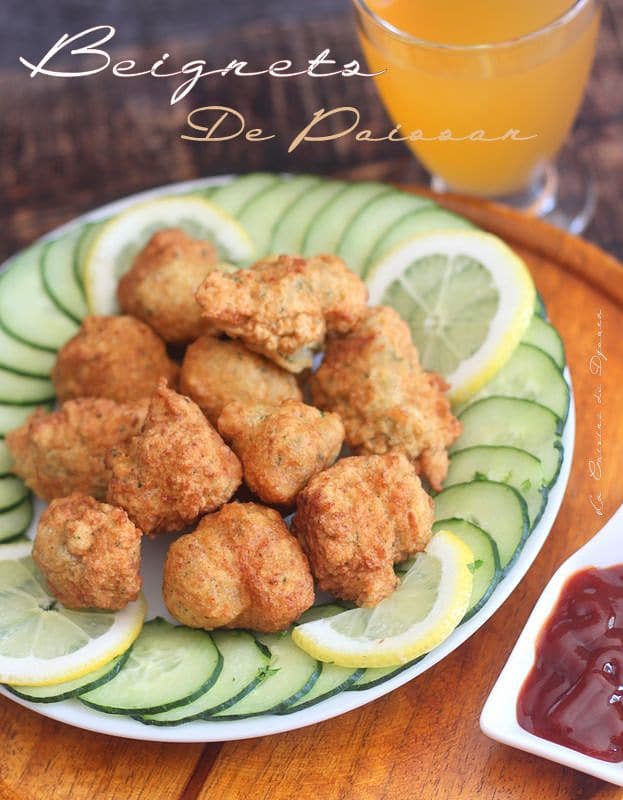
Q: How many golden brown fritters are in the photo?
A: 11